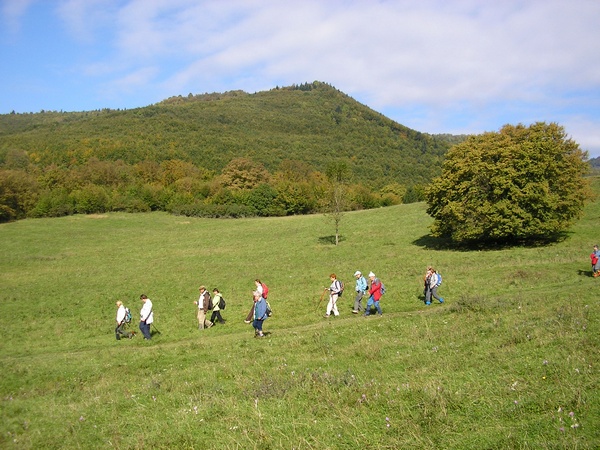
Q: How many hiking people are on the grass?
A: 12